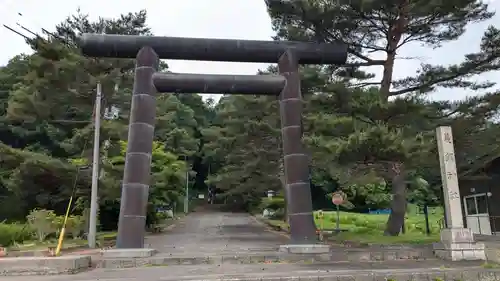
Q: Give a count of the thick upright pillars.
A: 2